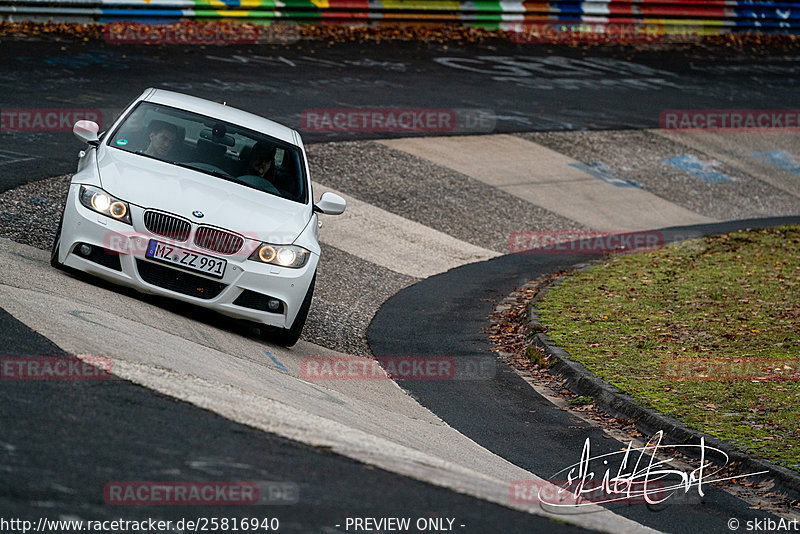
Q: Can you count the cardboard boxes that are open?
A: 0